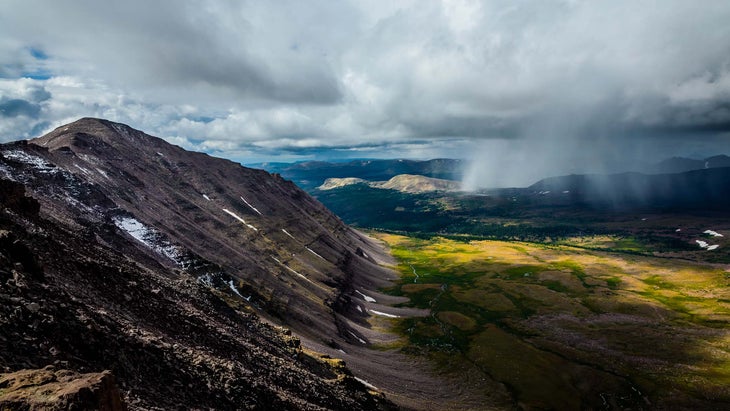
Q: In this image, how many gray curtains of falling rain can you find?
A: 1